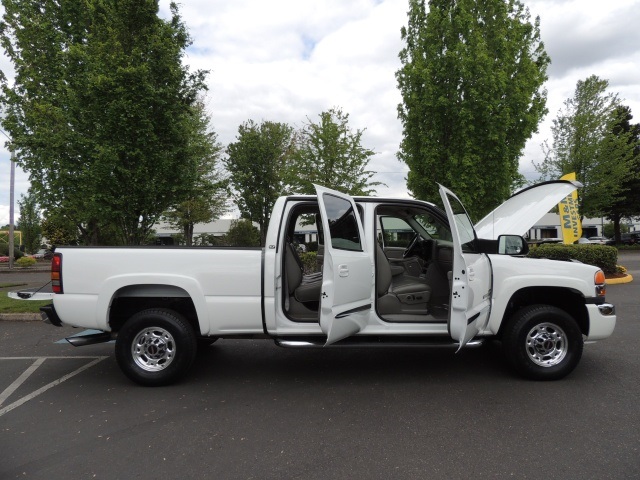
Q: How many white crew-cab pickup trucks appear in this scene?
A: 1